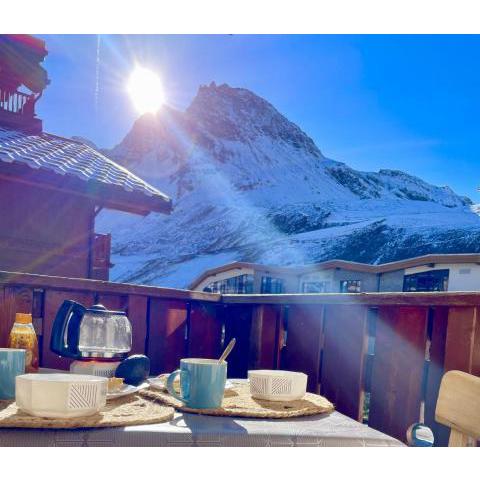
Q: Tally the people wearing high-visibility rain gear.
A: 0